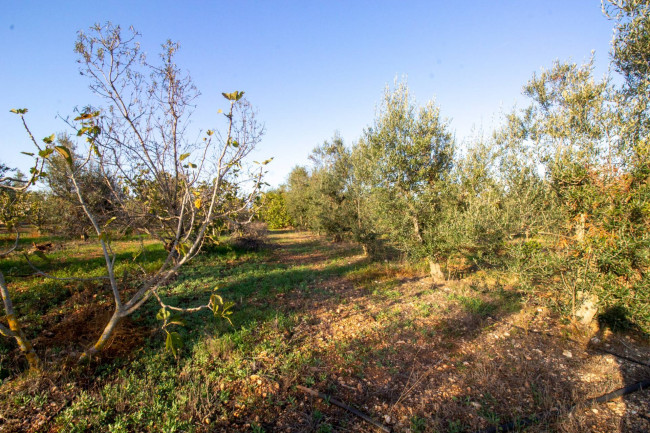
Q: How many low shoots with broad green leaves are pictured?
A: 2